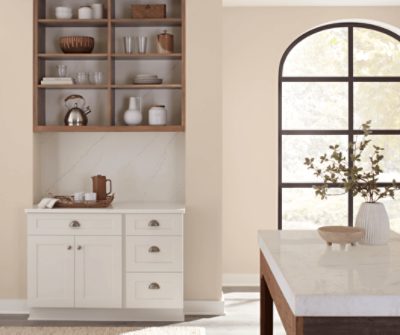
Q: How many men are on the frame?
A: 0